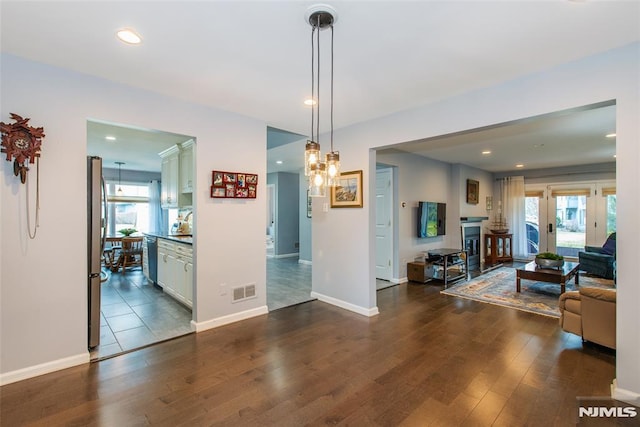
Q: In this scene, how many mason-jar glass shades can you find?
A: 3